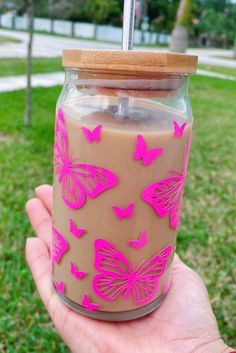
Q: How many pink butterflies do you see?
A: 13